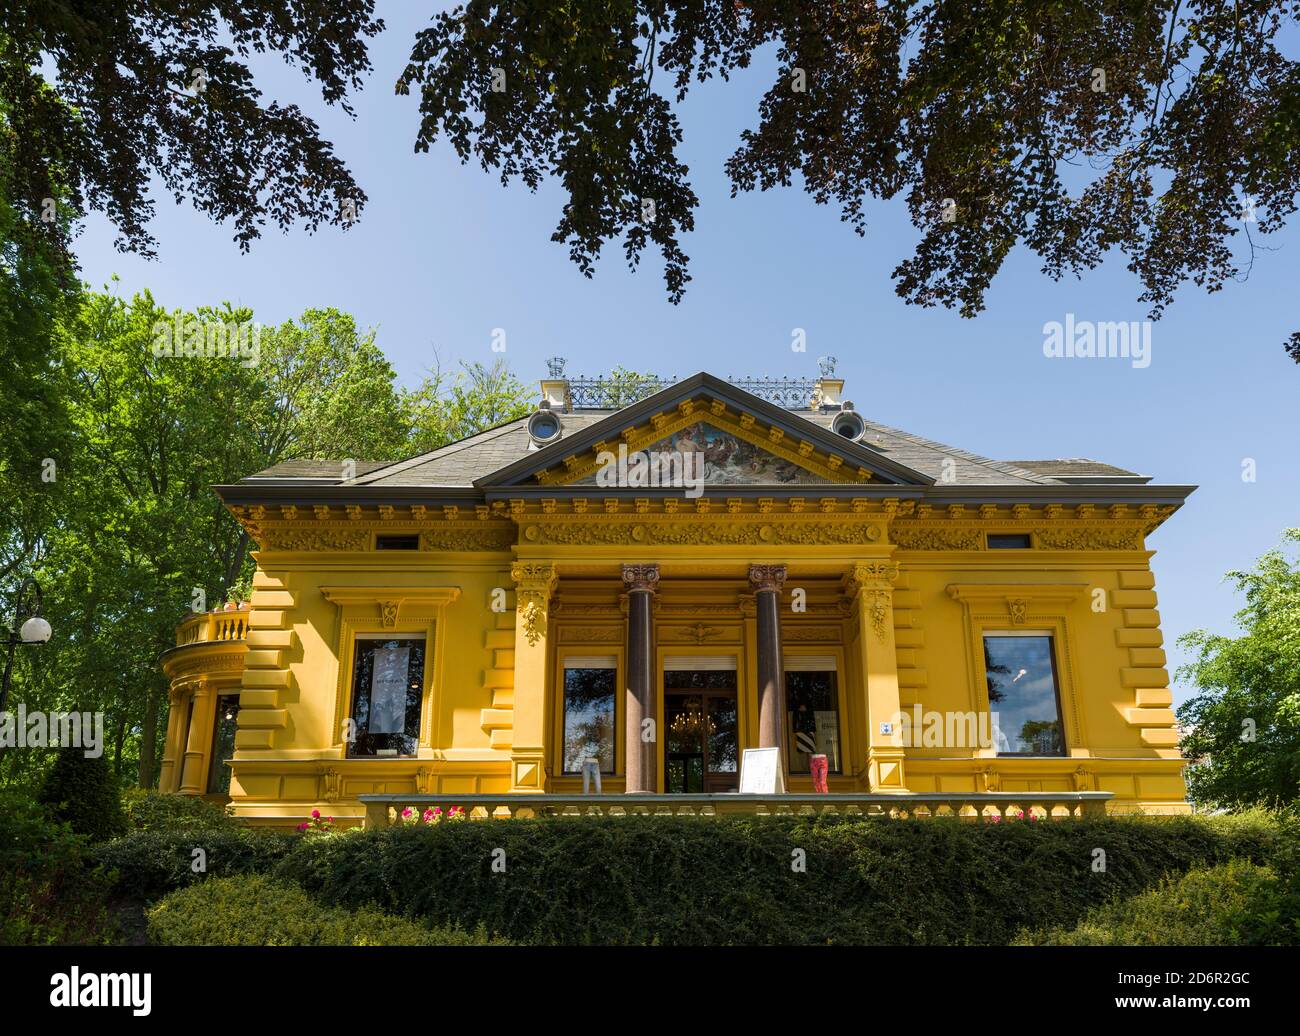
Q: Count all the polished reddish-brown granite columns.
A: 2